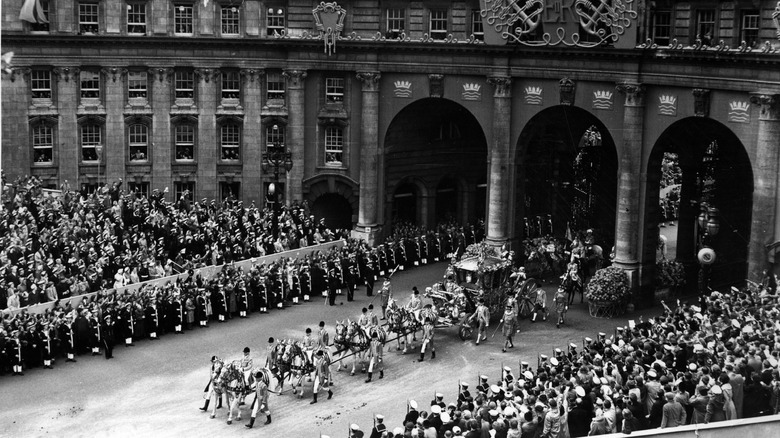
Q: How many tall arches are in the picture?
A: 3